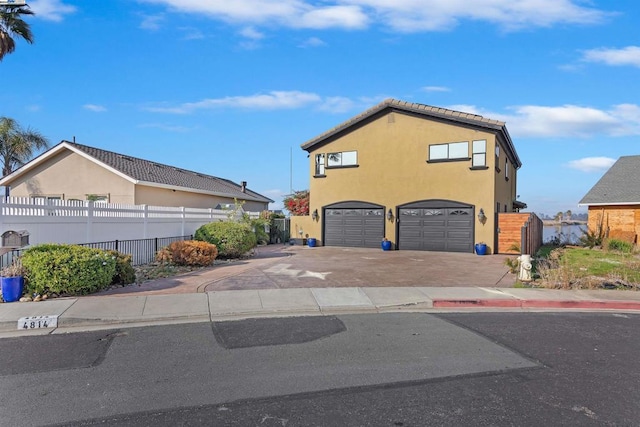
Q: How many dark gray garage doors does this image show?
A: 2